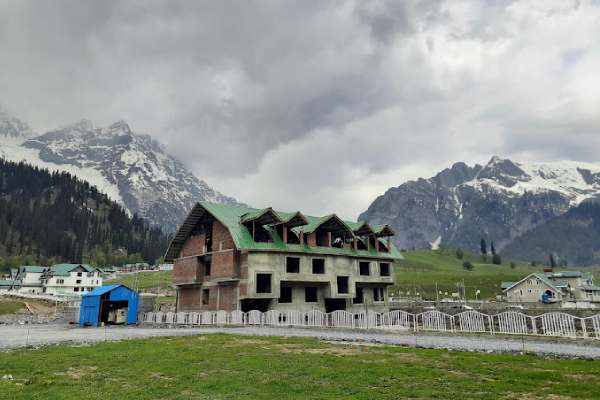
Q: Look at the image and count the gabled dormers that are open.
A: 5